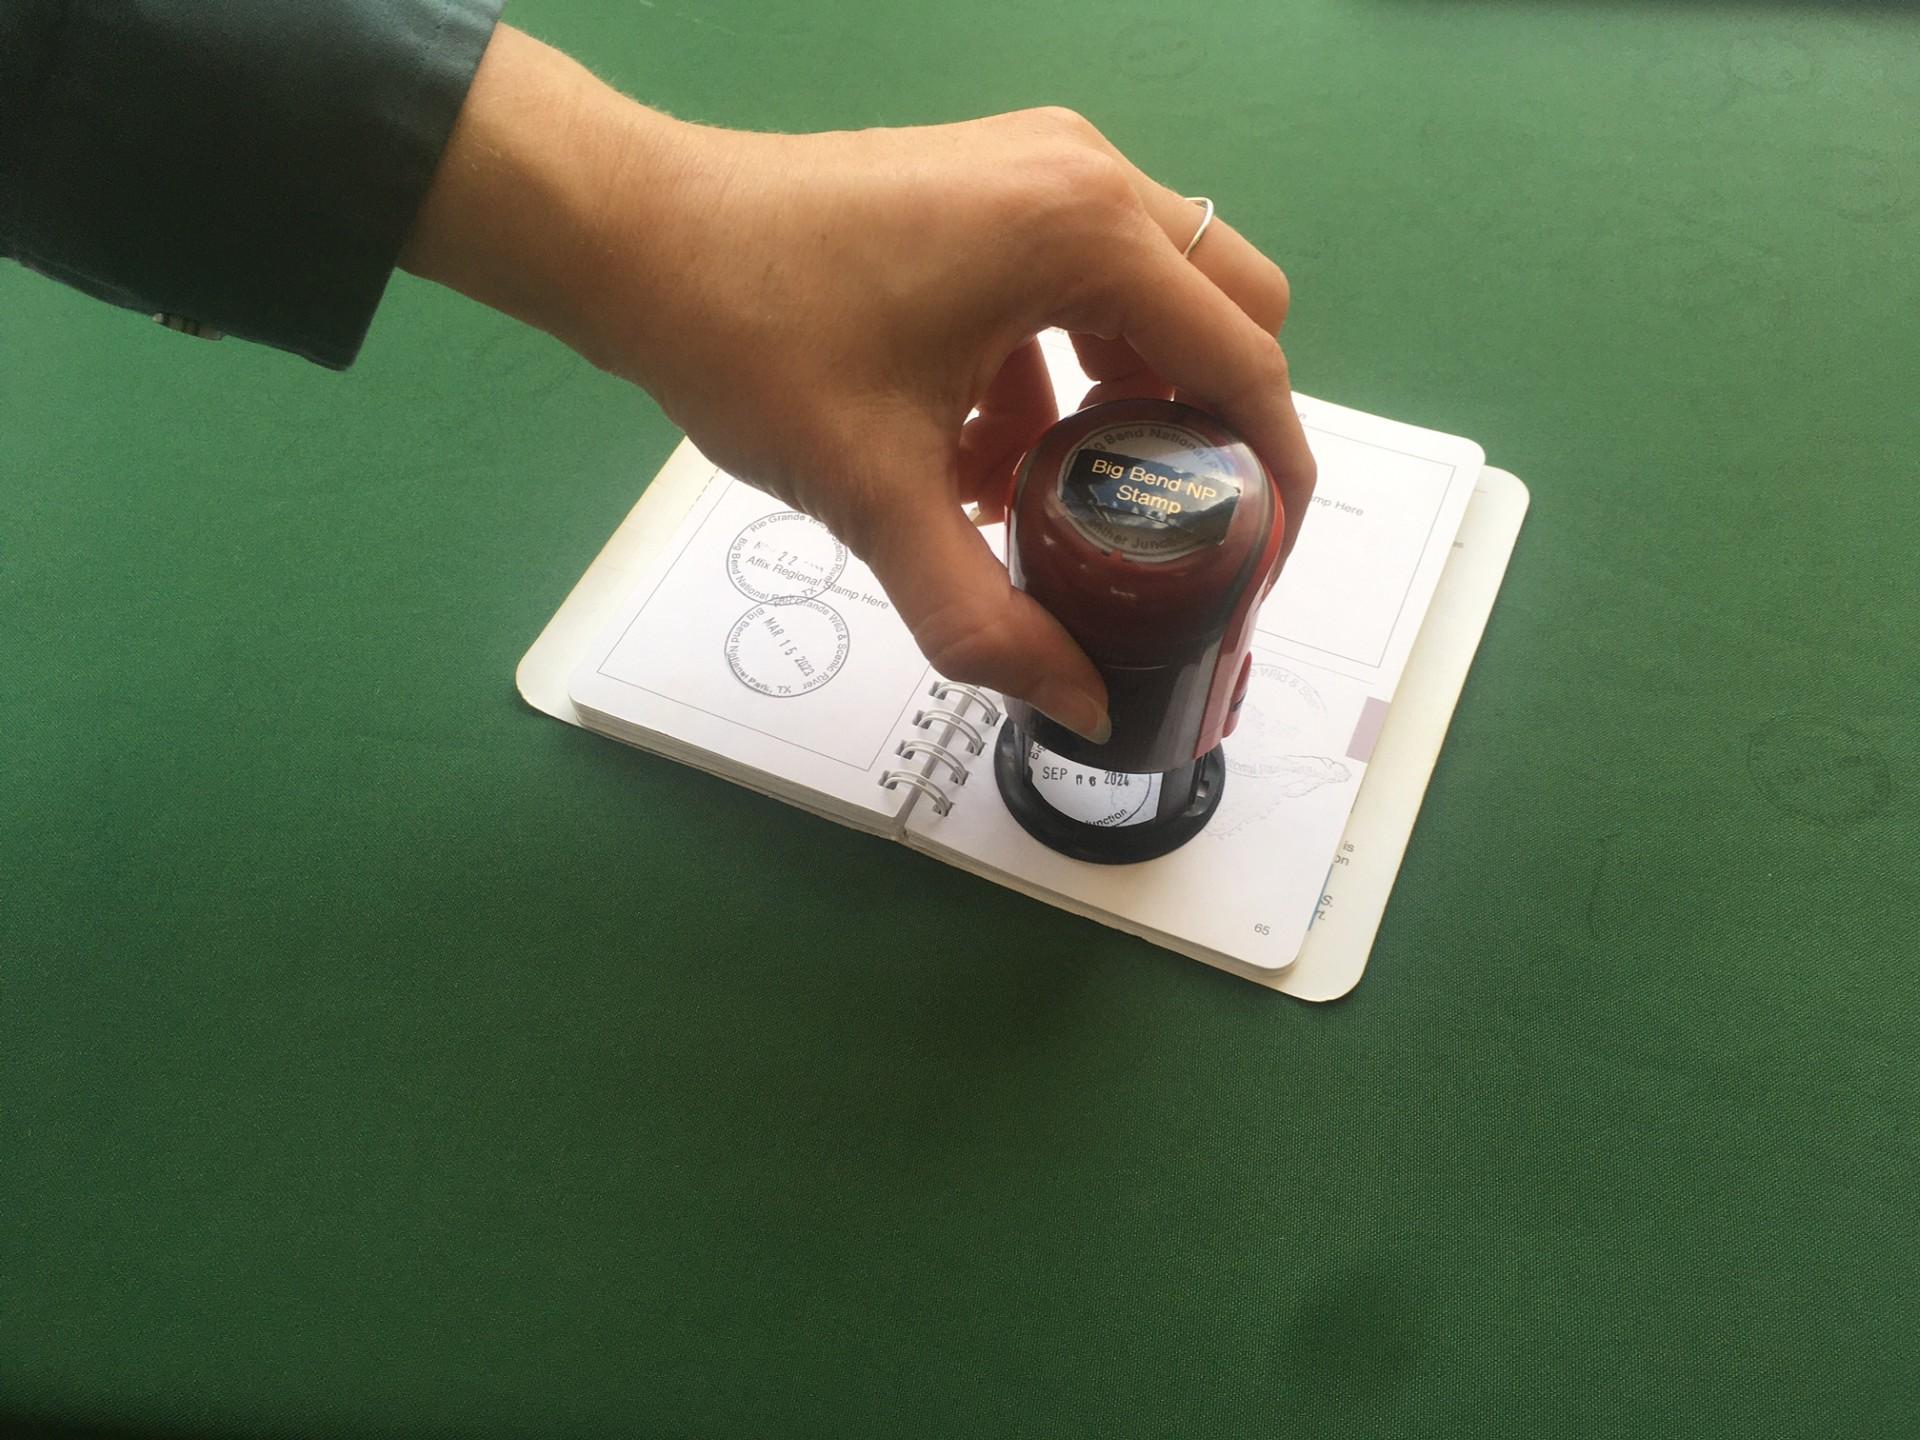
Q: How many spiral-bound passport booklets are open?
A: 1